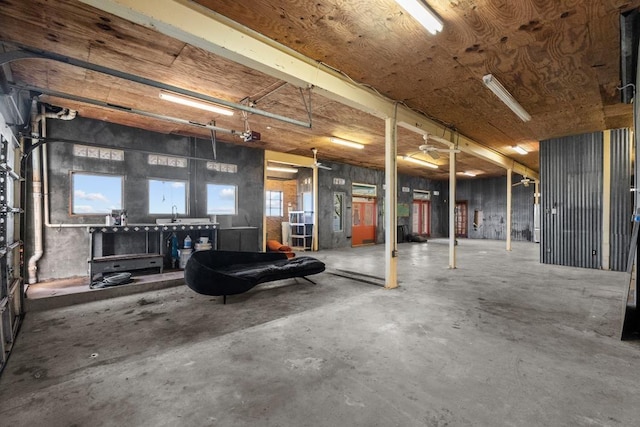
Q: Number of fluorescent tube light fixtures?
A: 8